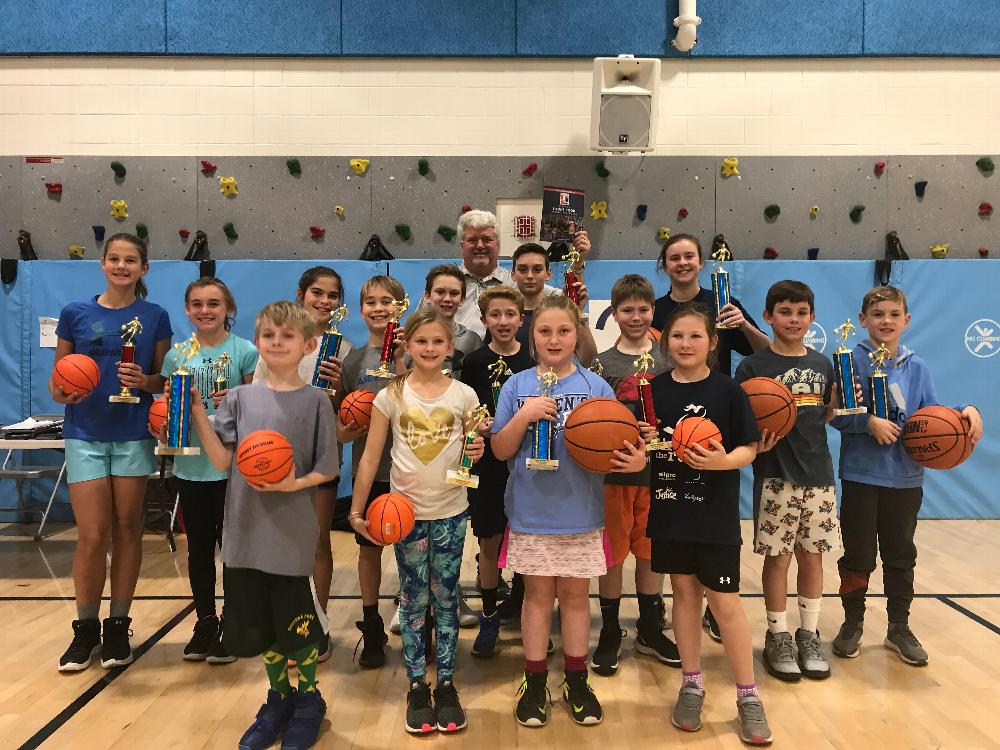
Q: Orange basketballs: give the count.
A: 10